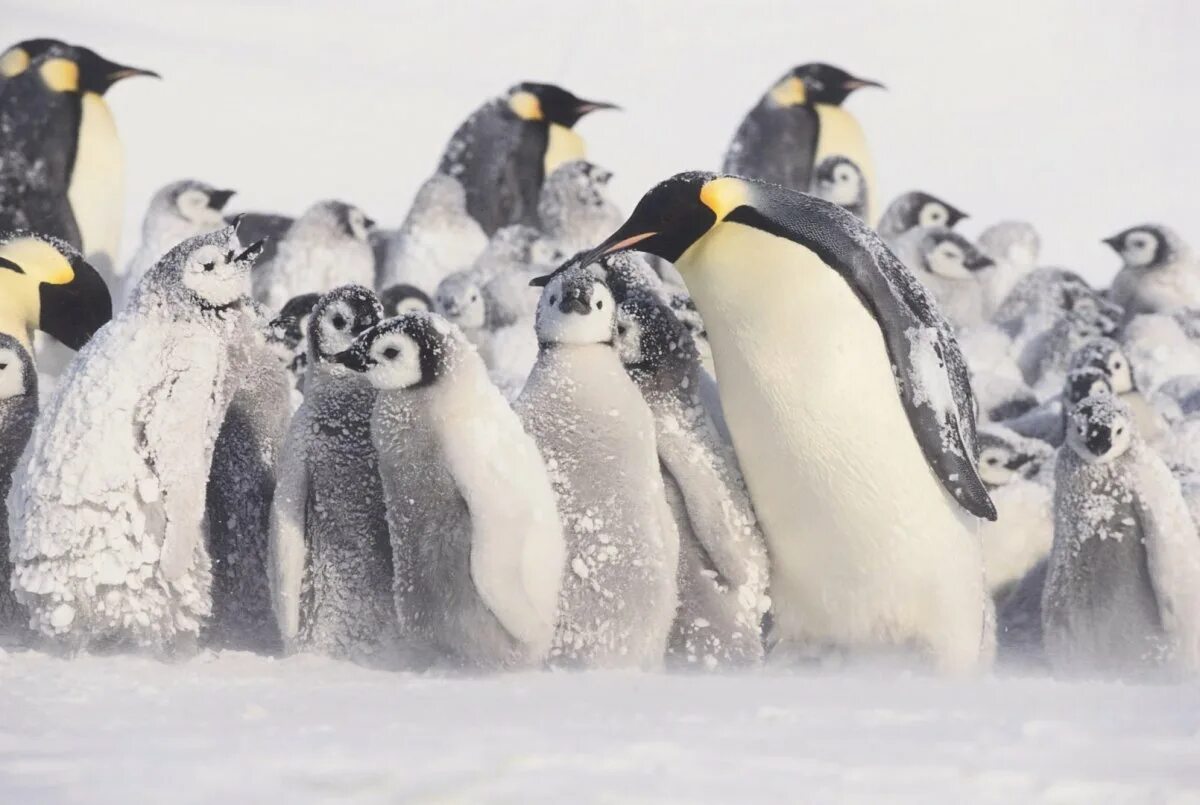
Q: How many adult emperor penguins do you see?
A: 6